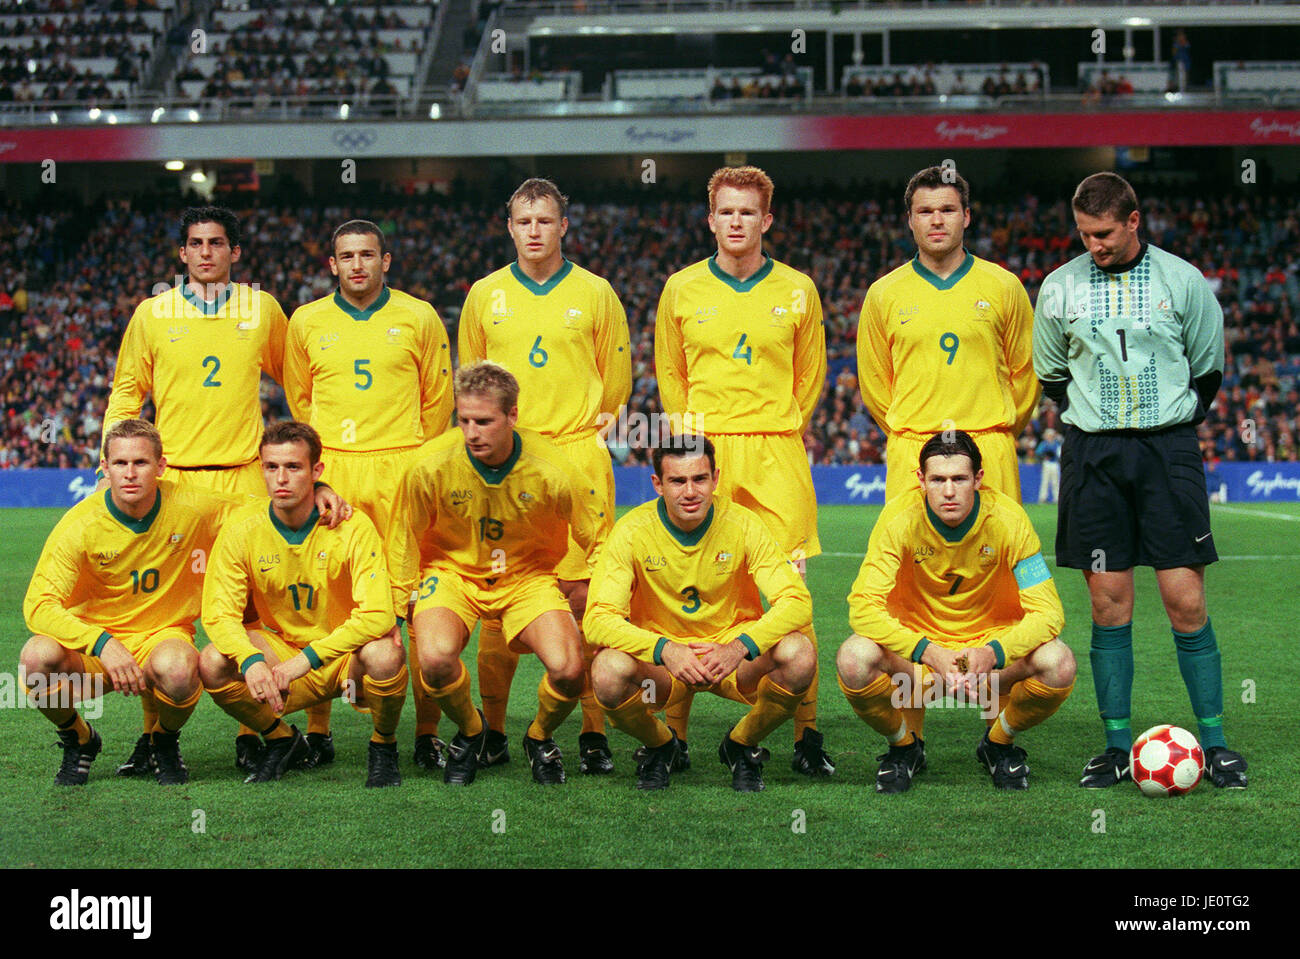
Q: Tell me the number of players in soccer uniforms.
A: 11